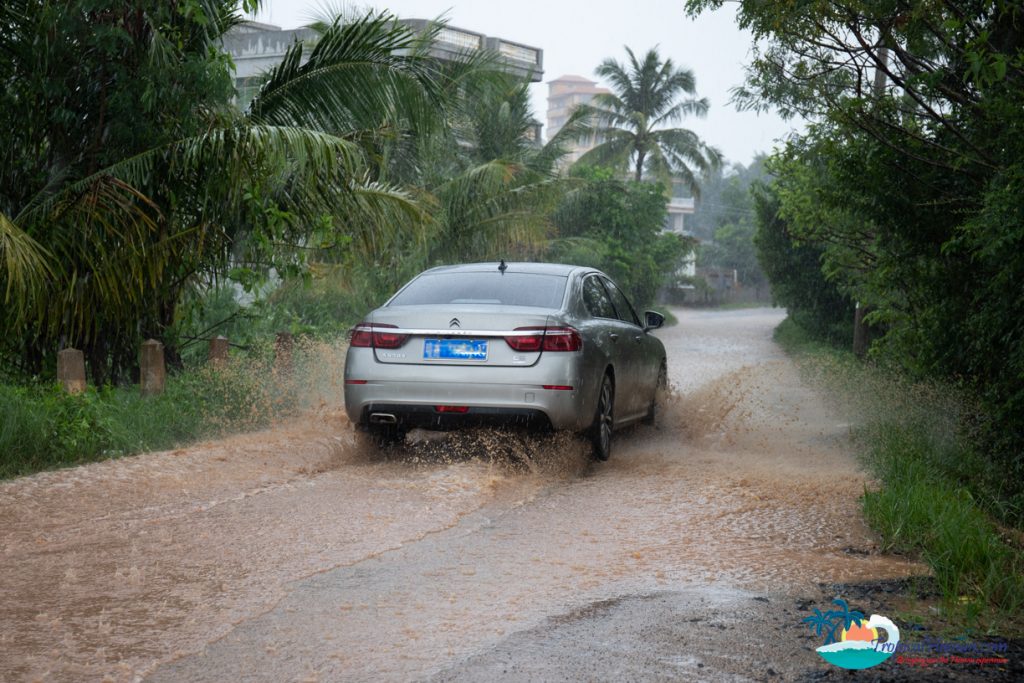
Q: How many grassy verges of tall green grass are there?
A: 2